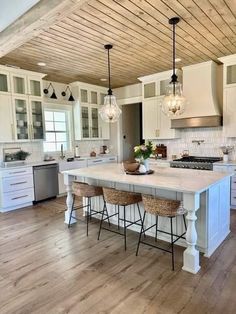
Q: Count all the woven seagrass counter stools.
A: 3